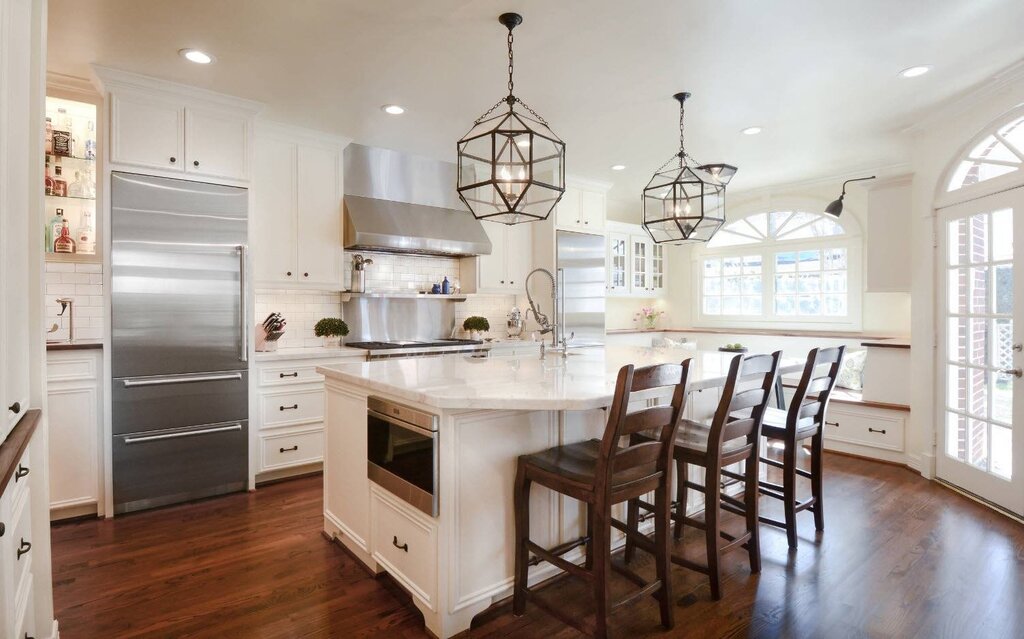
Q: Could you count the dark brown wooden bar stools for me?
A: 3